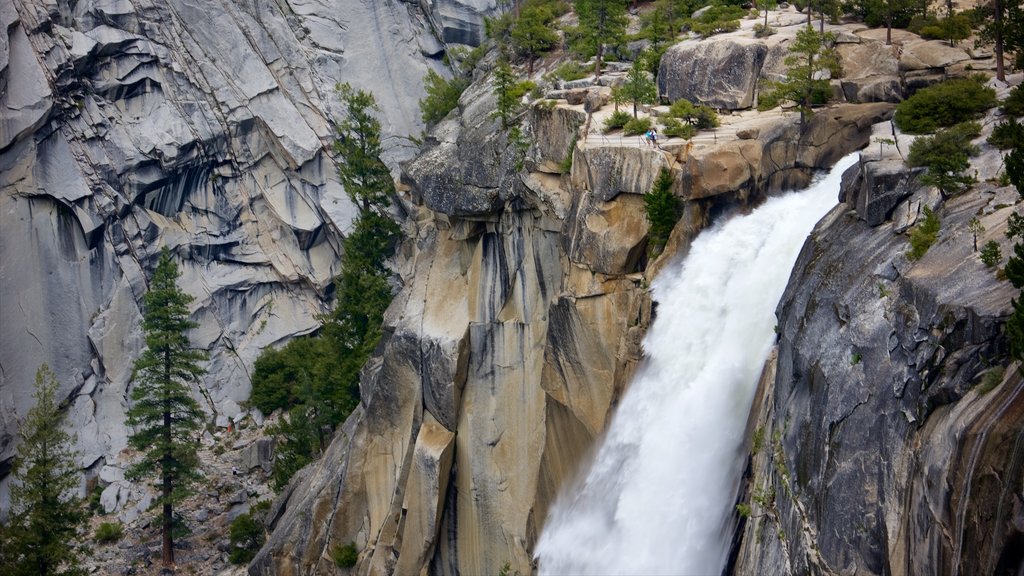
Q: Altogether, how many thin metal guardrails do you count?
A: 1